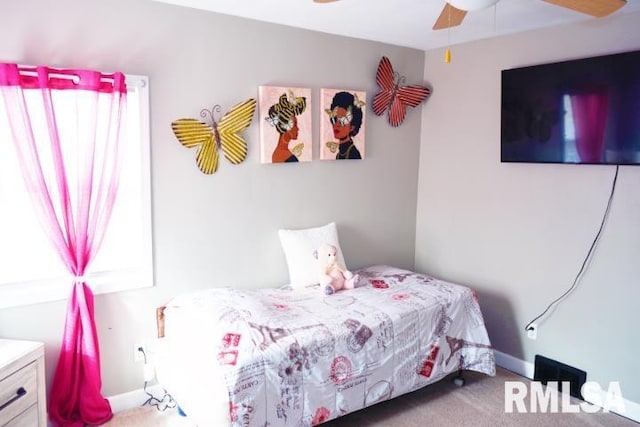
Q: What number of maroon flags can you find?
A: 0